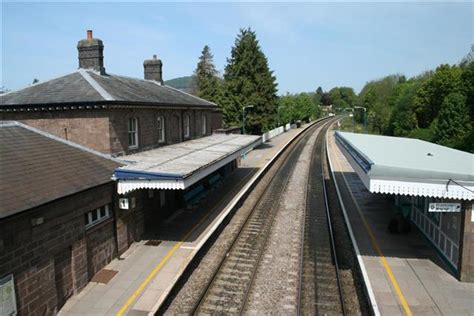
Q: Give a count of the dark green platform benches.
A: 2